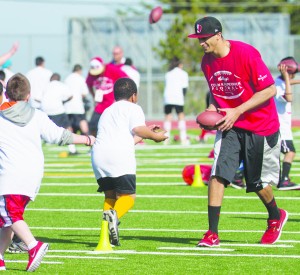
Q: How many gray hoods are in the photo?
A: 1